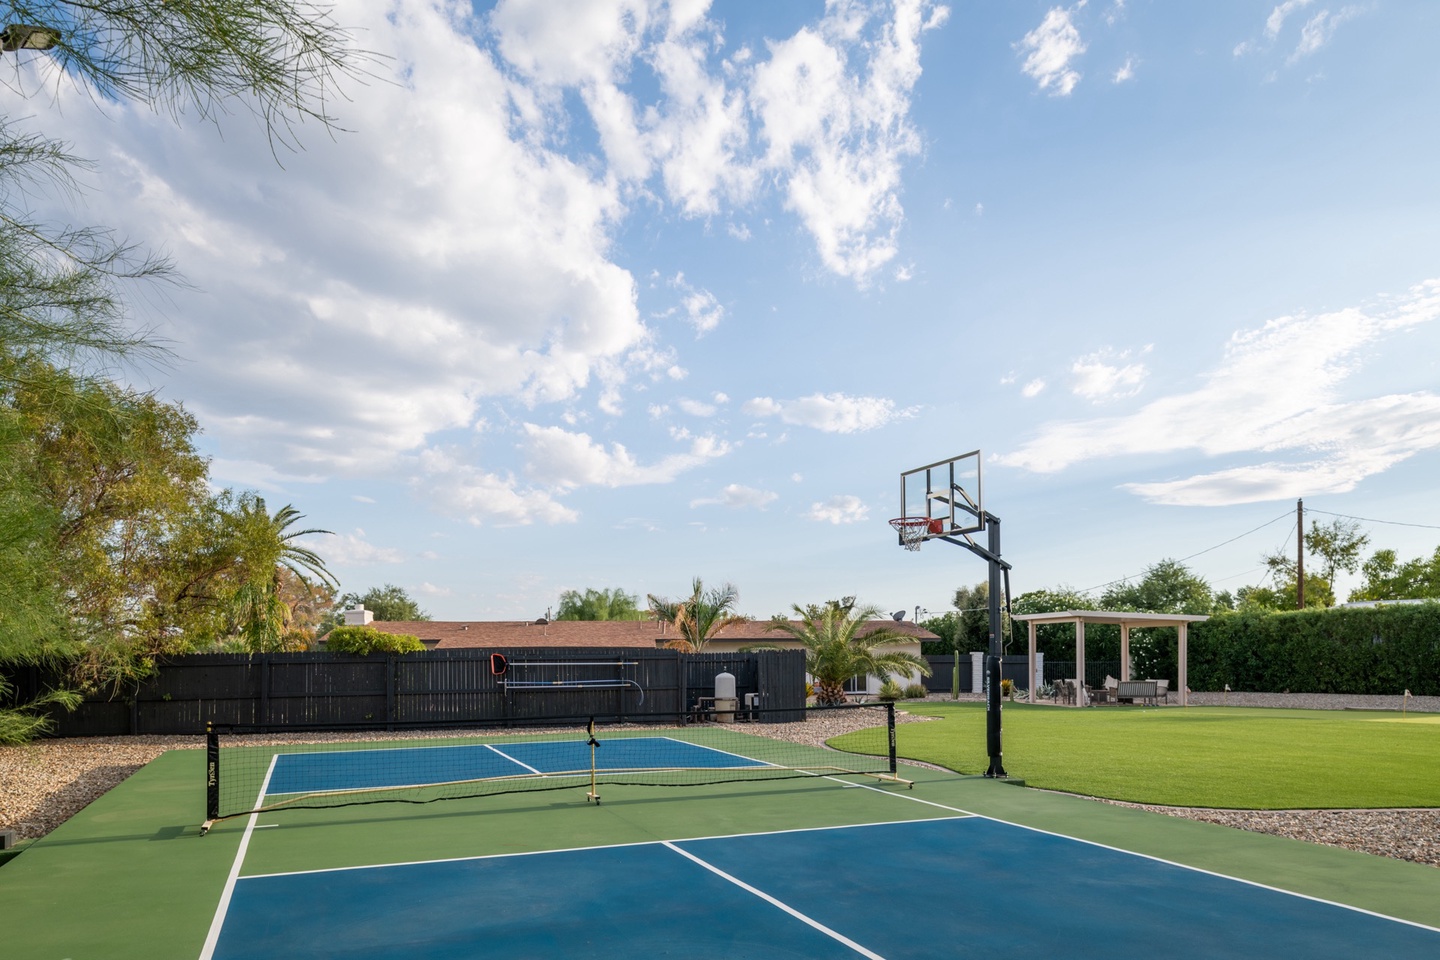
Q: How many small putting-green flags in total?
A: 3